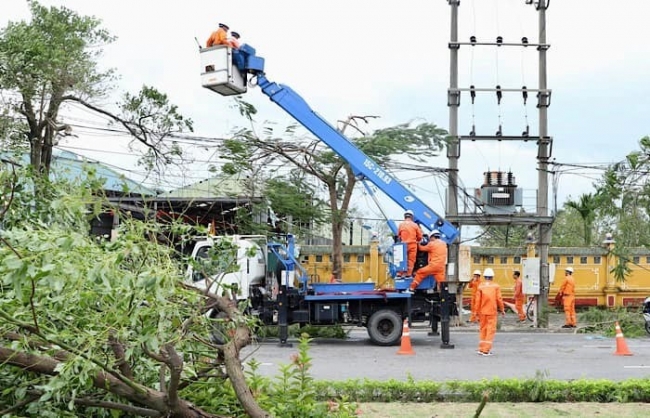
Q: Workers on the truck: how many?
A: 4